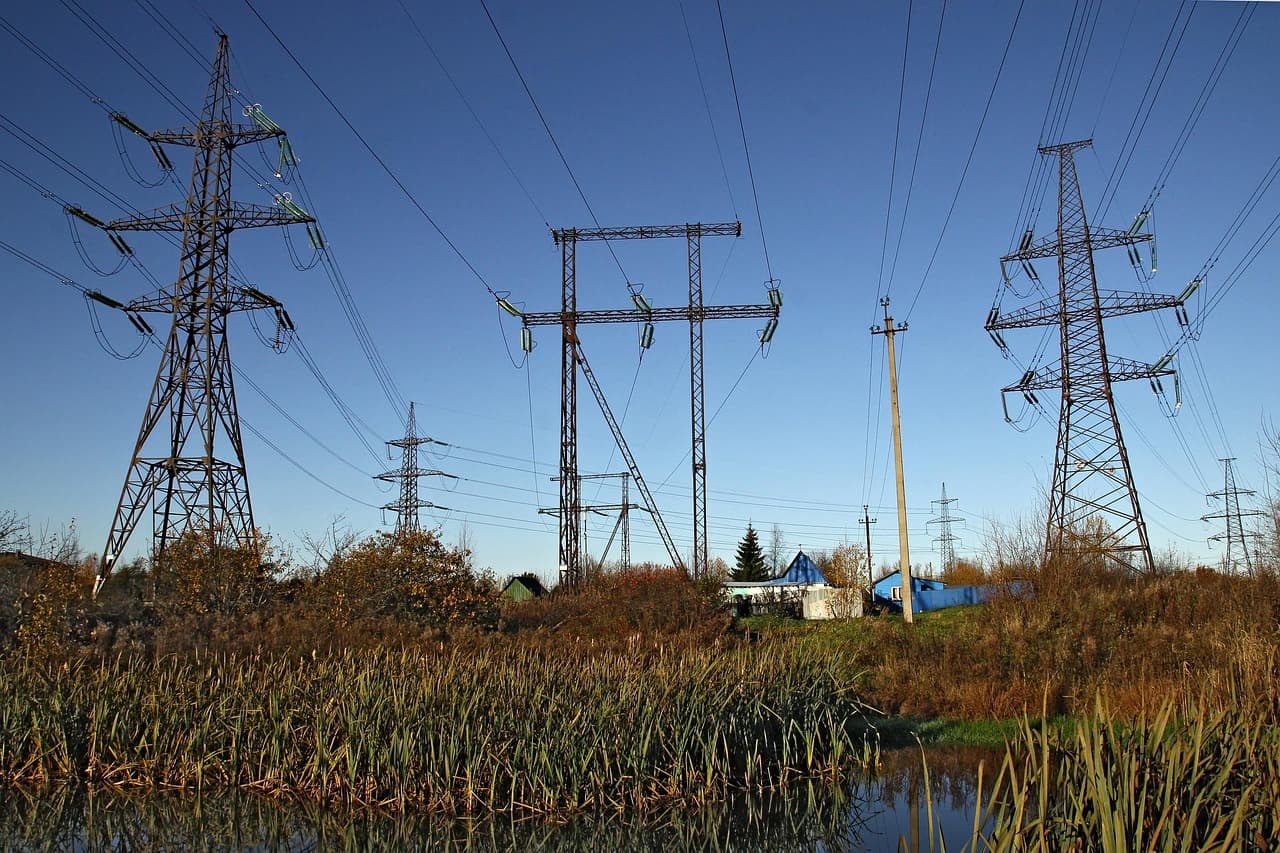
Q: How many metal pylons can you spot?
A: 7